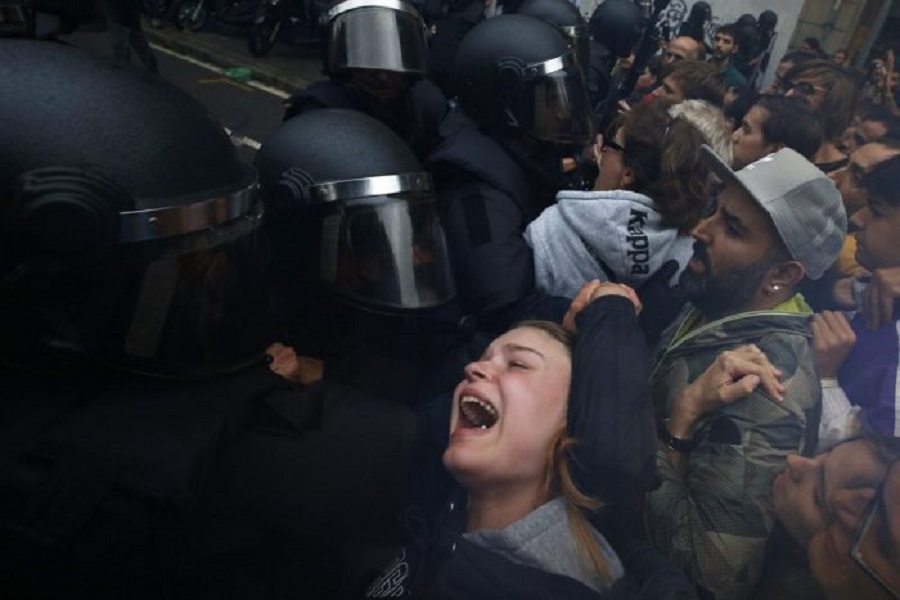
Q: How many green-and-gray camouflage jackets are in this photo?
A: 1